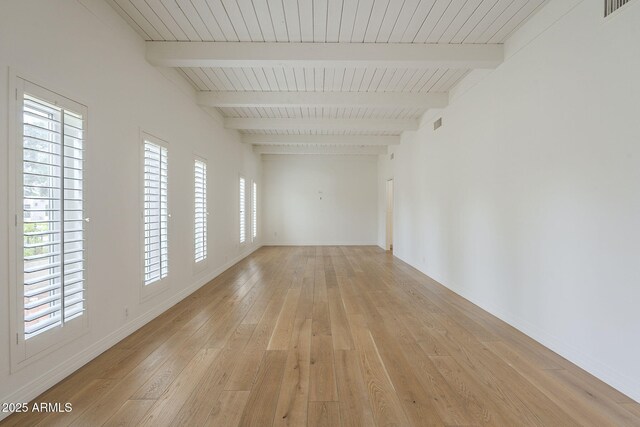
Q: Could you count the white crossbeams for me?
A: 5